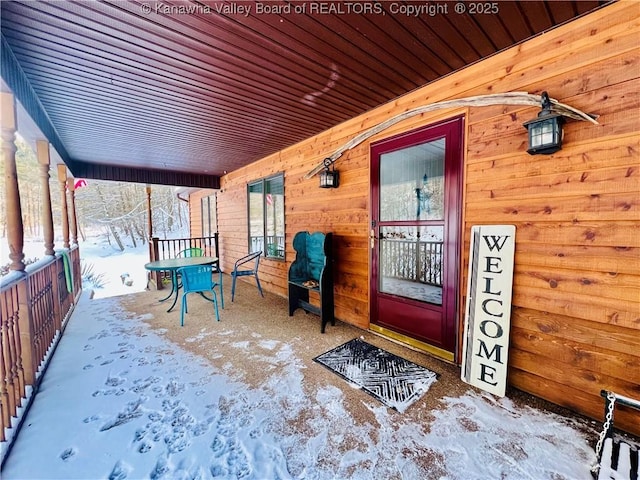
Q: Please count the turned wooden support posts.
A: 5